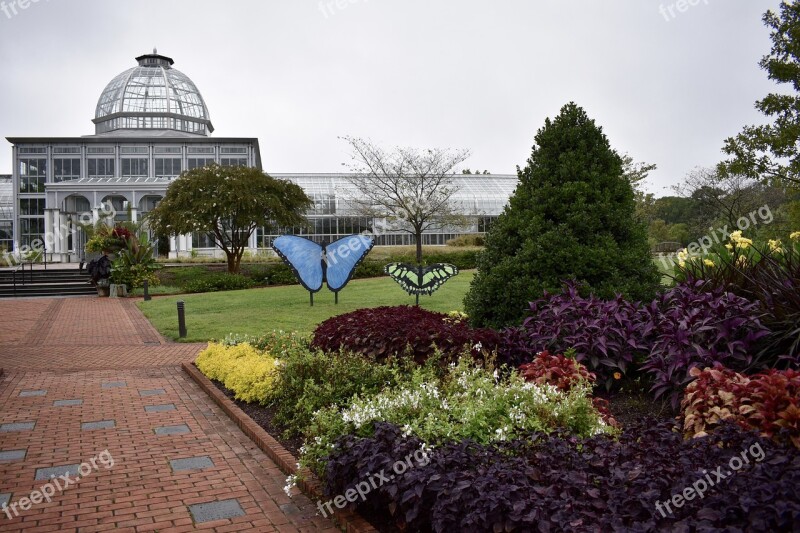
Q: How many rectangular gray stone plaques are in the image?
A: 13